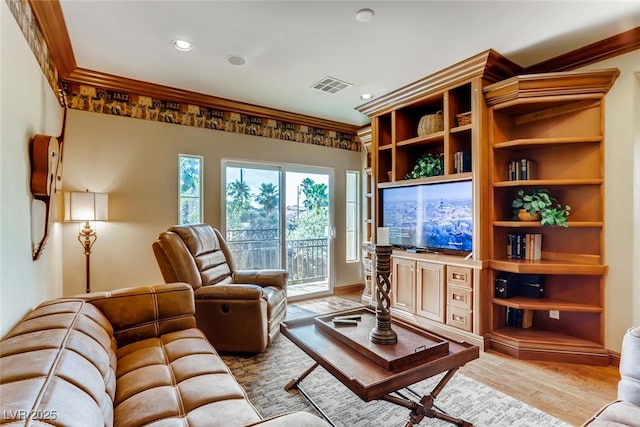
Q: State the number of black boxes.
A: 2